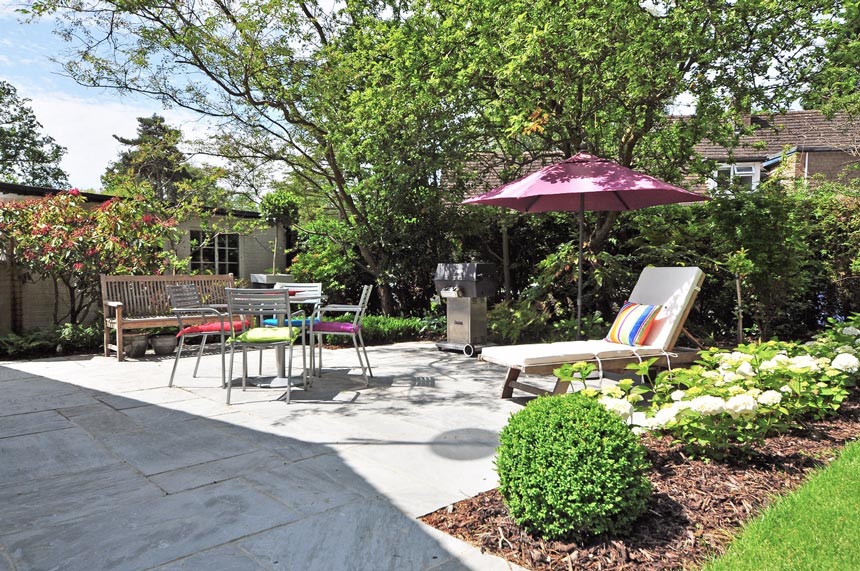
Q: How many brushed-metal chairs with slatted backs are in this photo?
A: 4